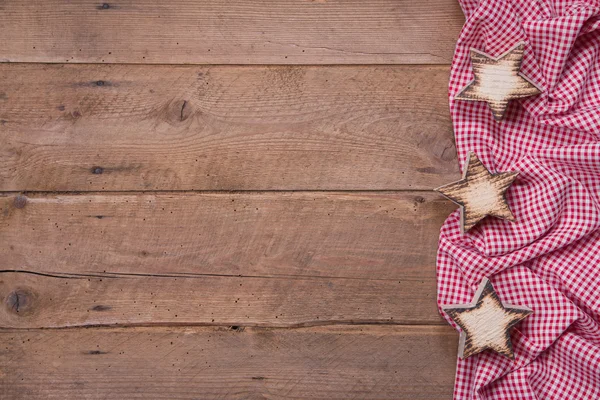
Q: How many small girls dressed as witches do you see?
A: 0